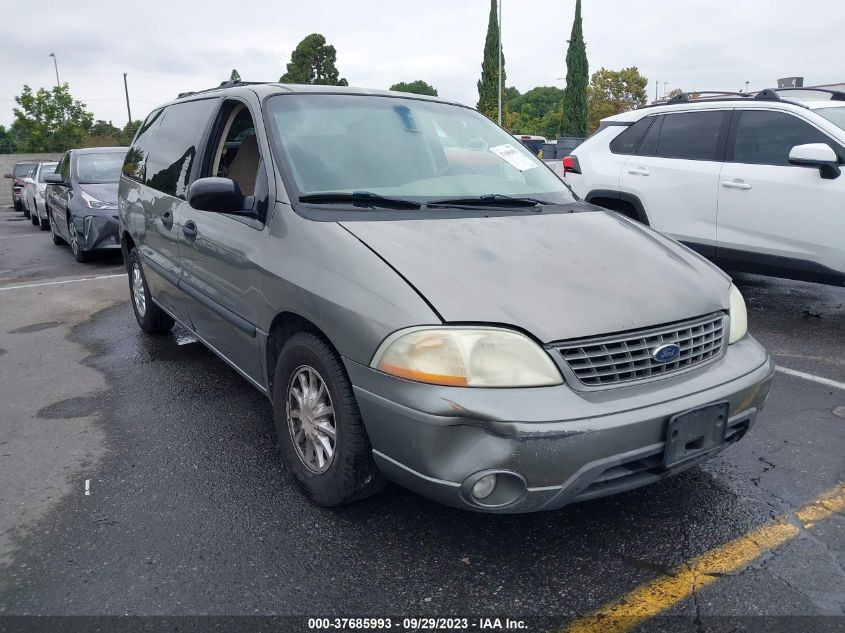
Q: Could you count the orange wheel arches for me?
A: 0